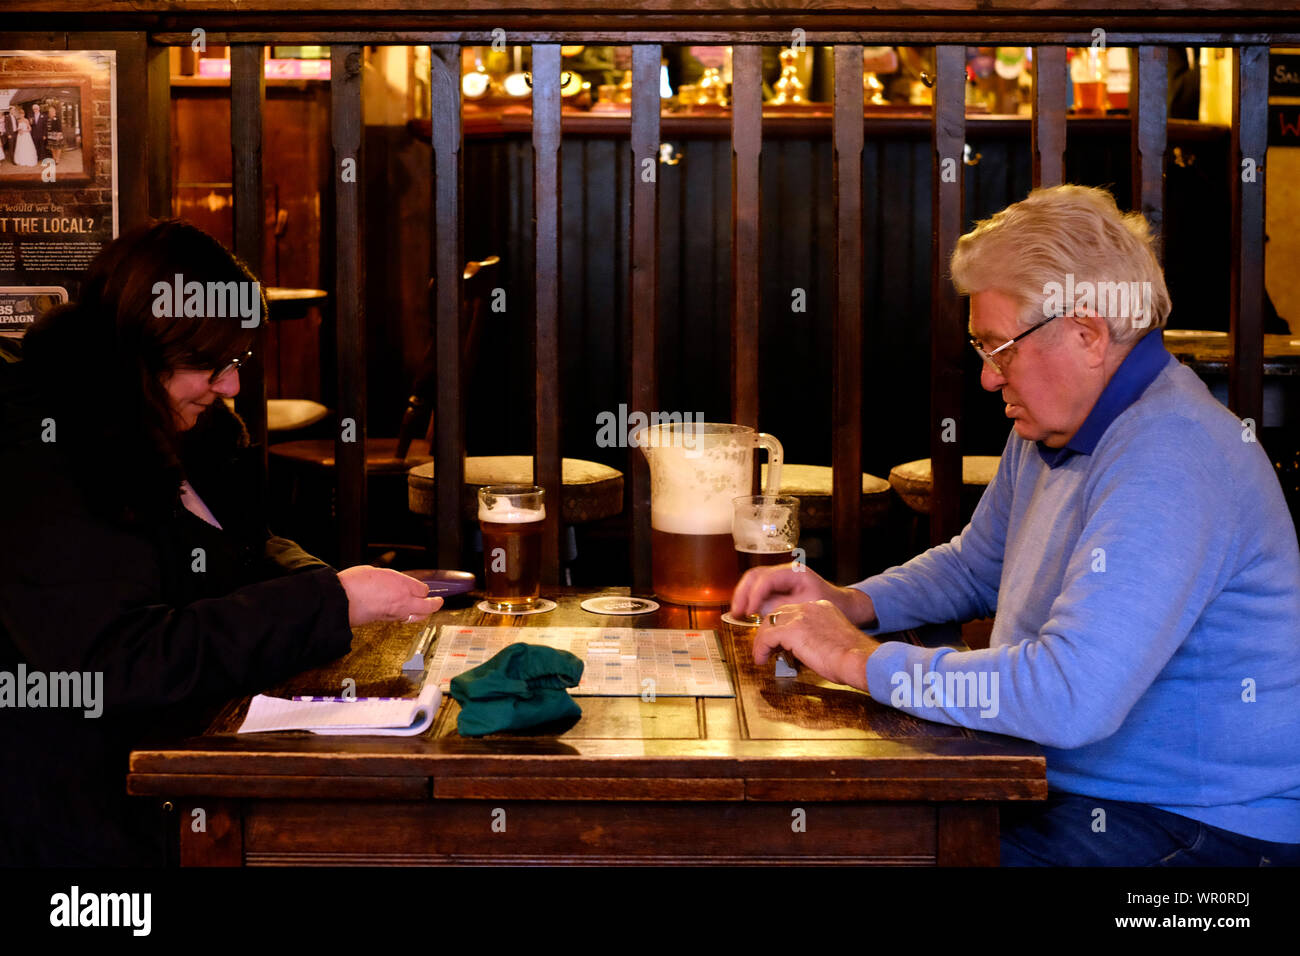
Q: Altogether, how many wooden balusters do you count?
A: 11